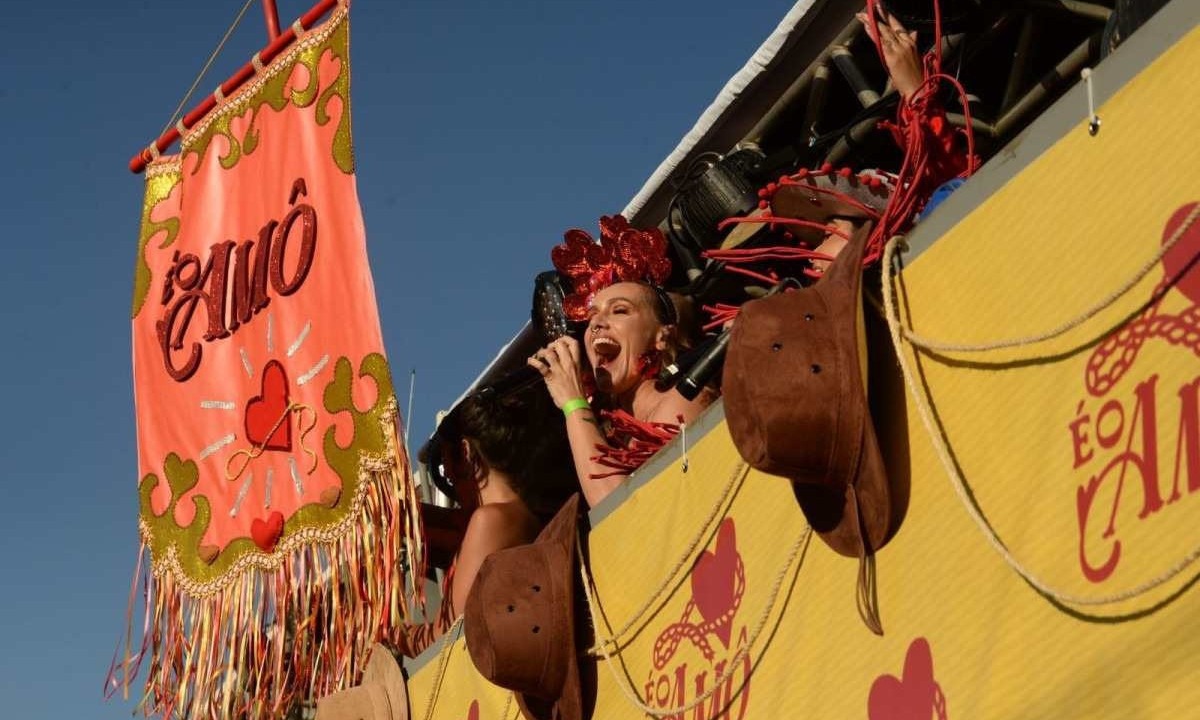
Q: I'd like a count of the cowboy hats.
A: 3